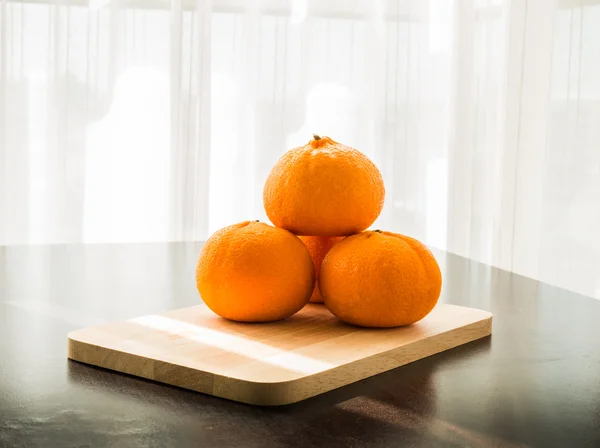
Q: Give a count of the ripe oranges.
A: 4